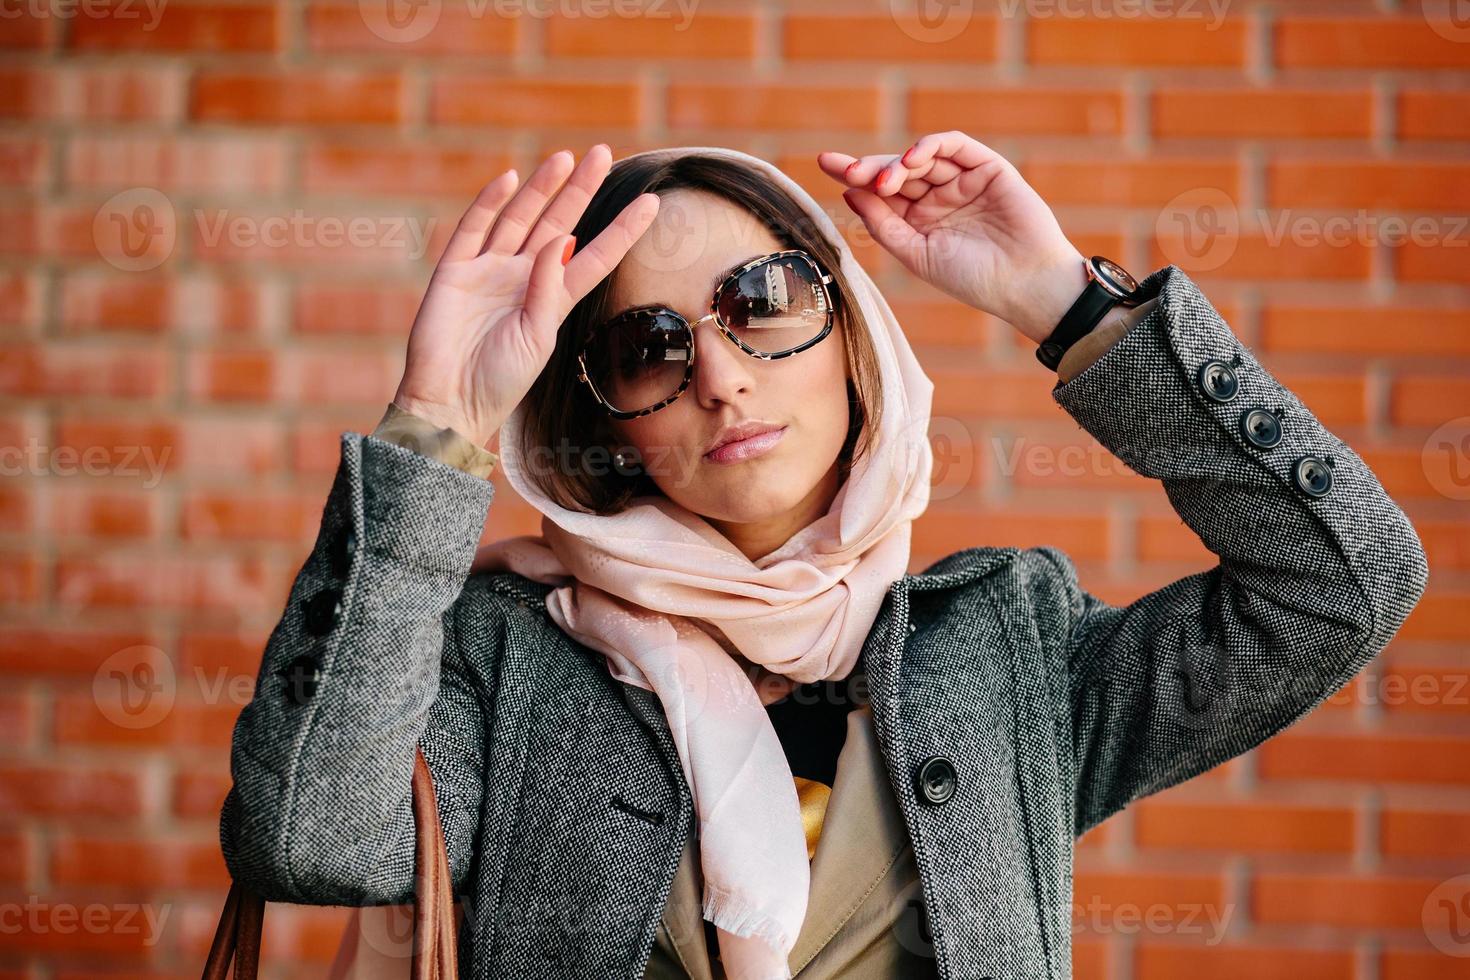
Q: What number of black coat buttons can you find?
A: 7